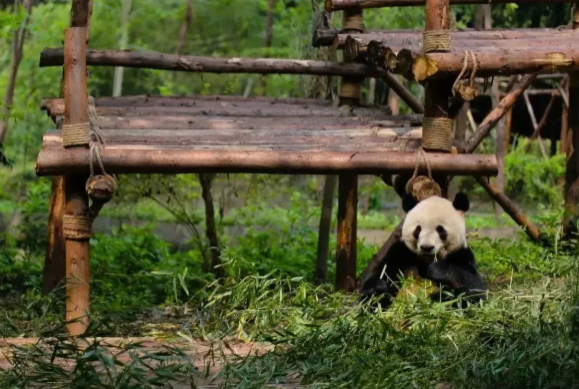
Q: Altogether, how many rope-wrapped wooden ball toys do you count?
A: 3